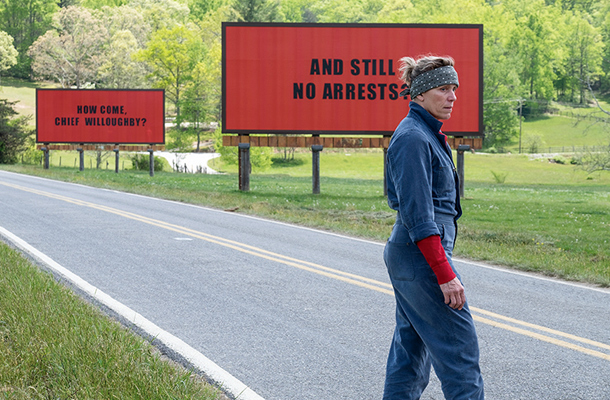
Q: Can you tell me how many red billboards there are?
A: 2